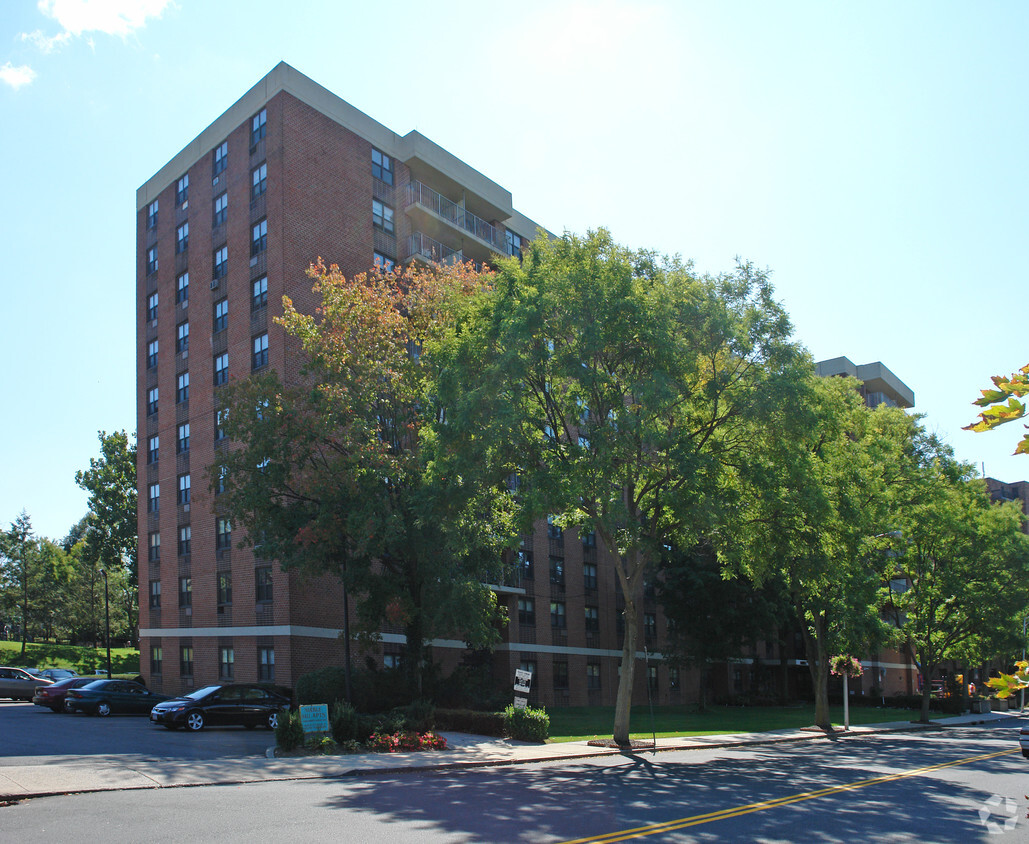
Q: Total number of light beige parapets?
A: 2